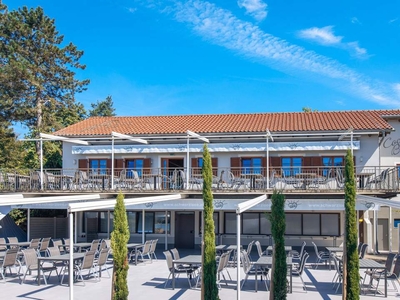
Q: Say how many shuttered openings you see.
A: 6